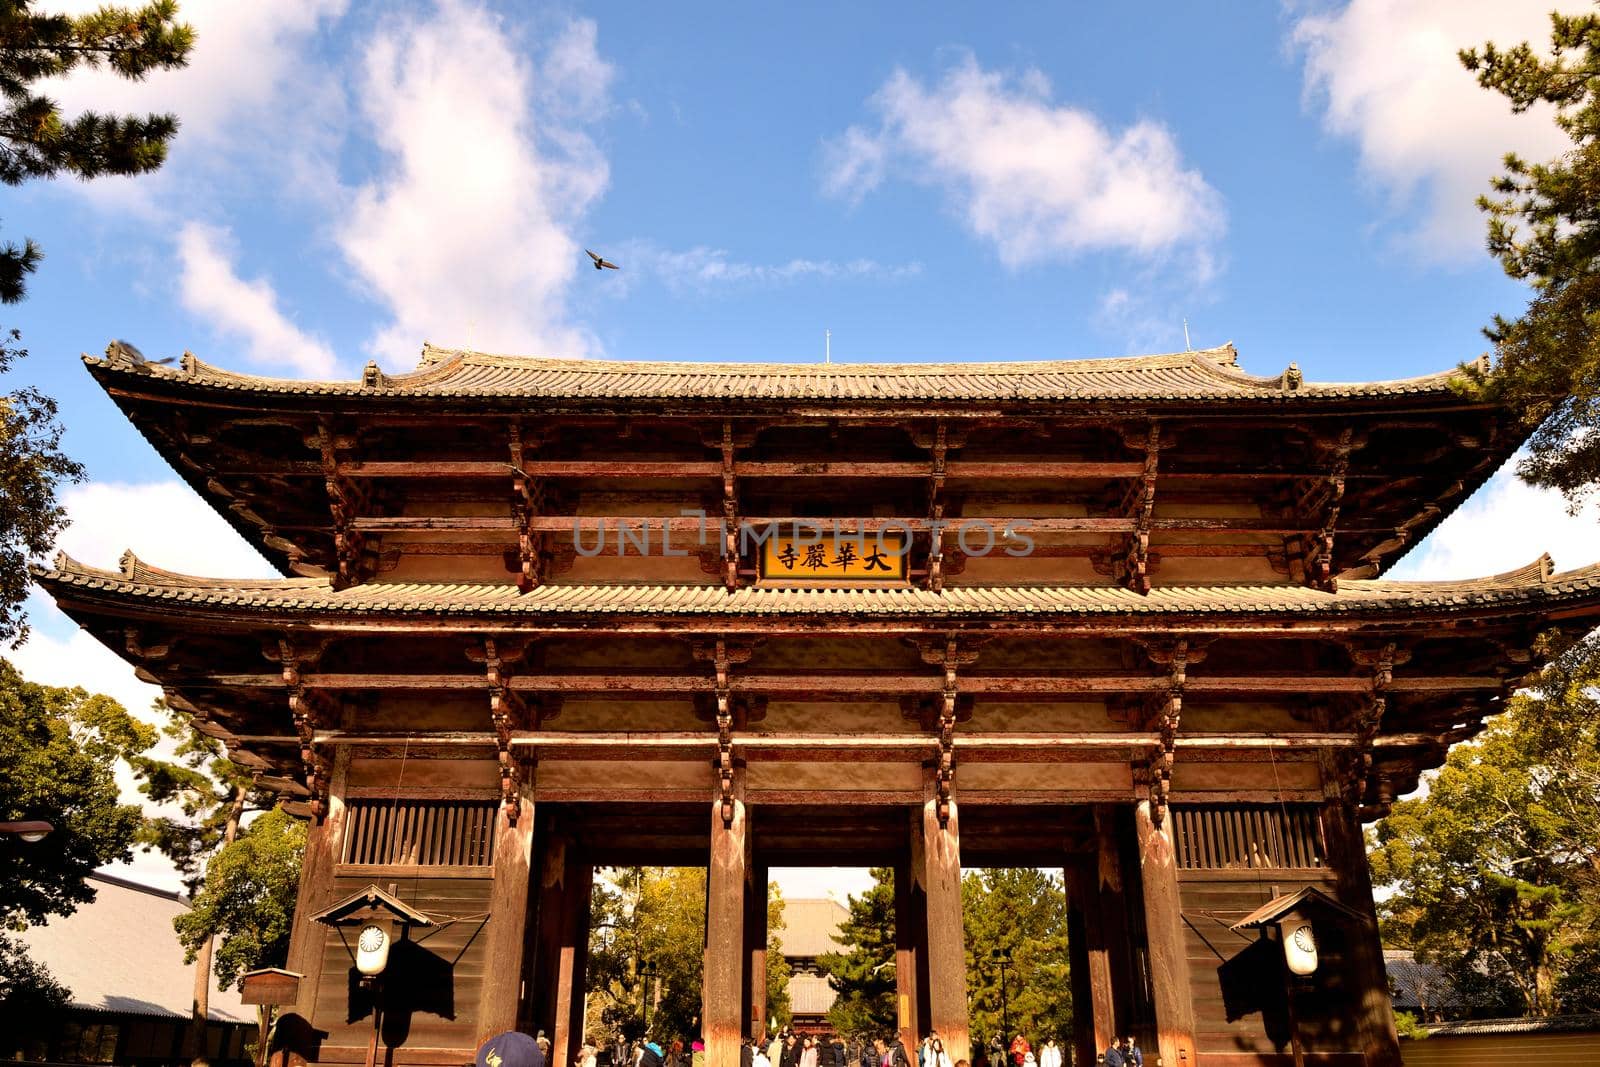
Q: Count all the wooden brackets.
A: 12